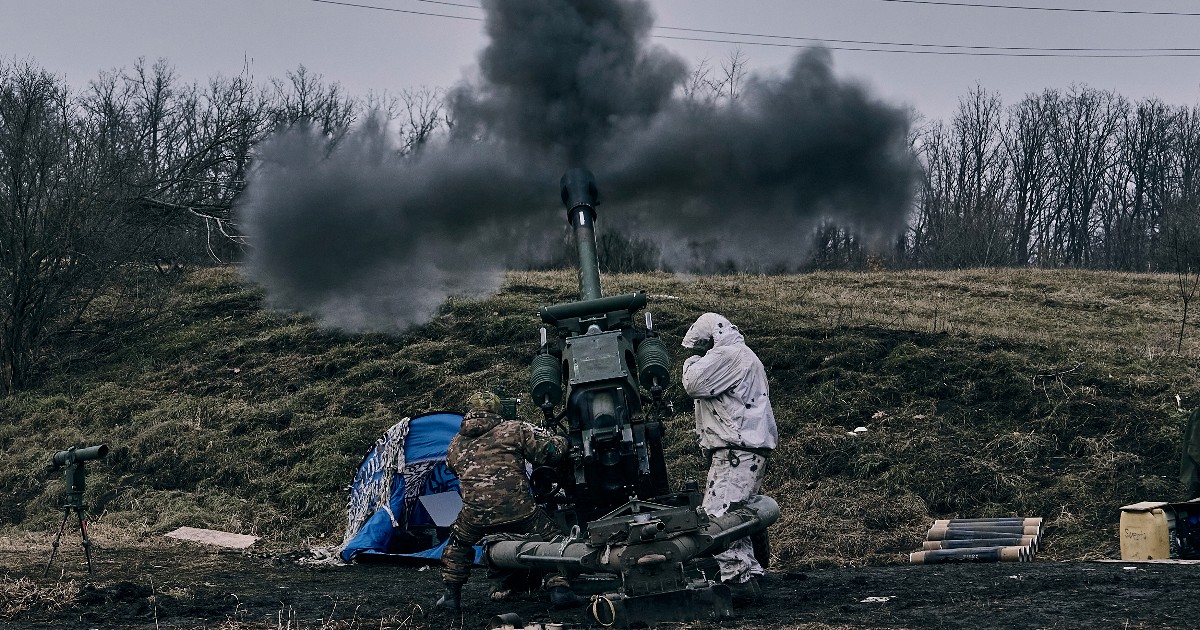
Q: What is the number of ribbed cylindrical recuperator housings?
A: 2